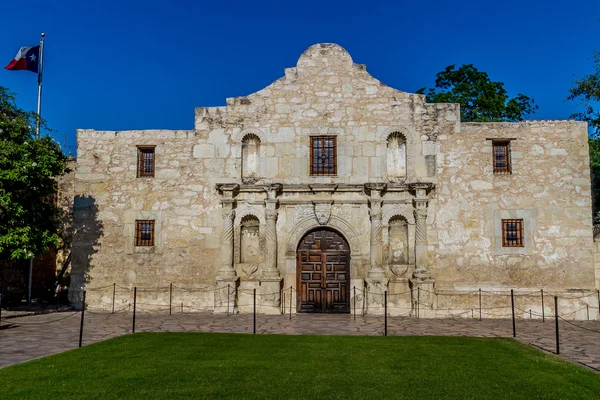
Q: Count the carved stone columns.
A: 4